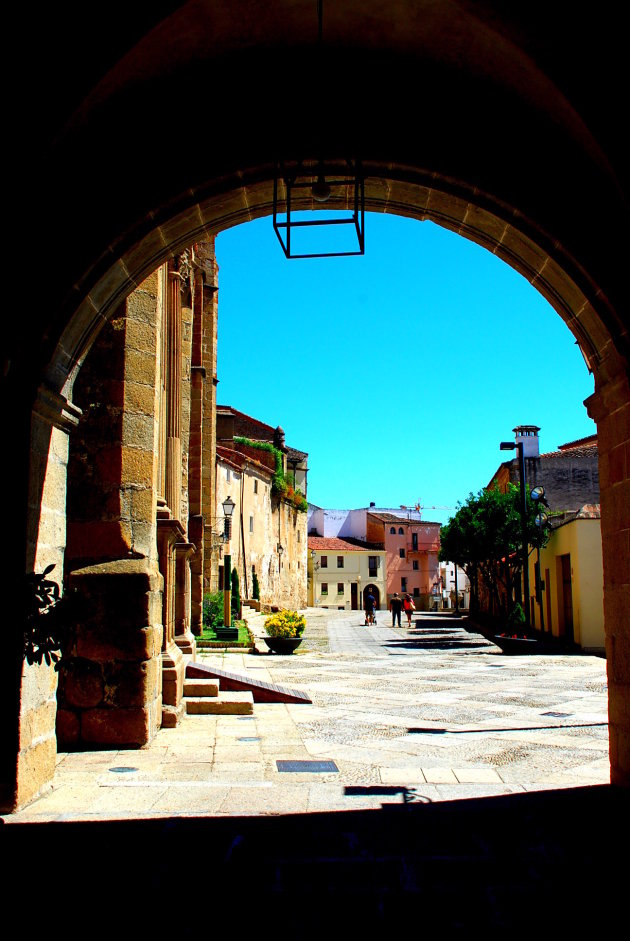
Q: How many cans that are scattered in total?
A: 0